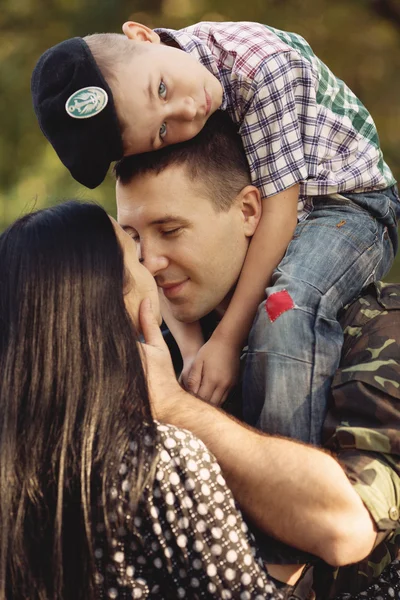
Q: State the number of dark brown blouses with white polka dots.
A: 1